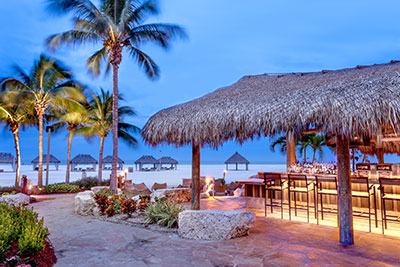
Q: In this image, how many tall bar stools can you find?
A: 5